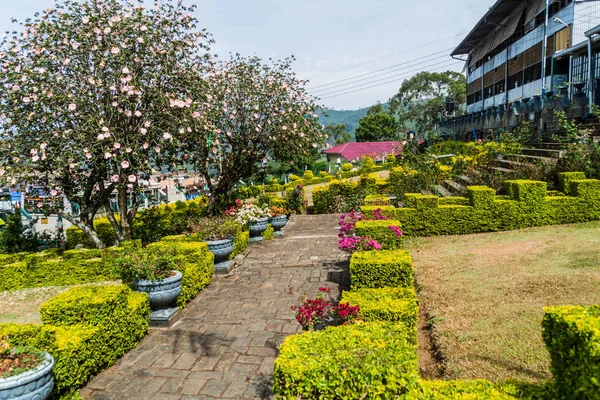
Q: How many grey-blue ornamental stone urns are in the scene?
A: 5